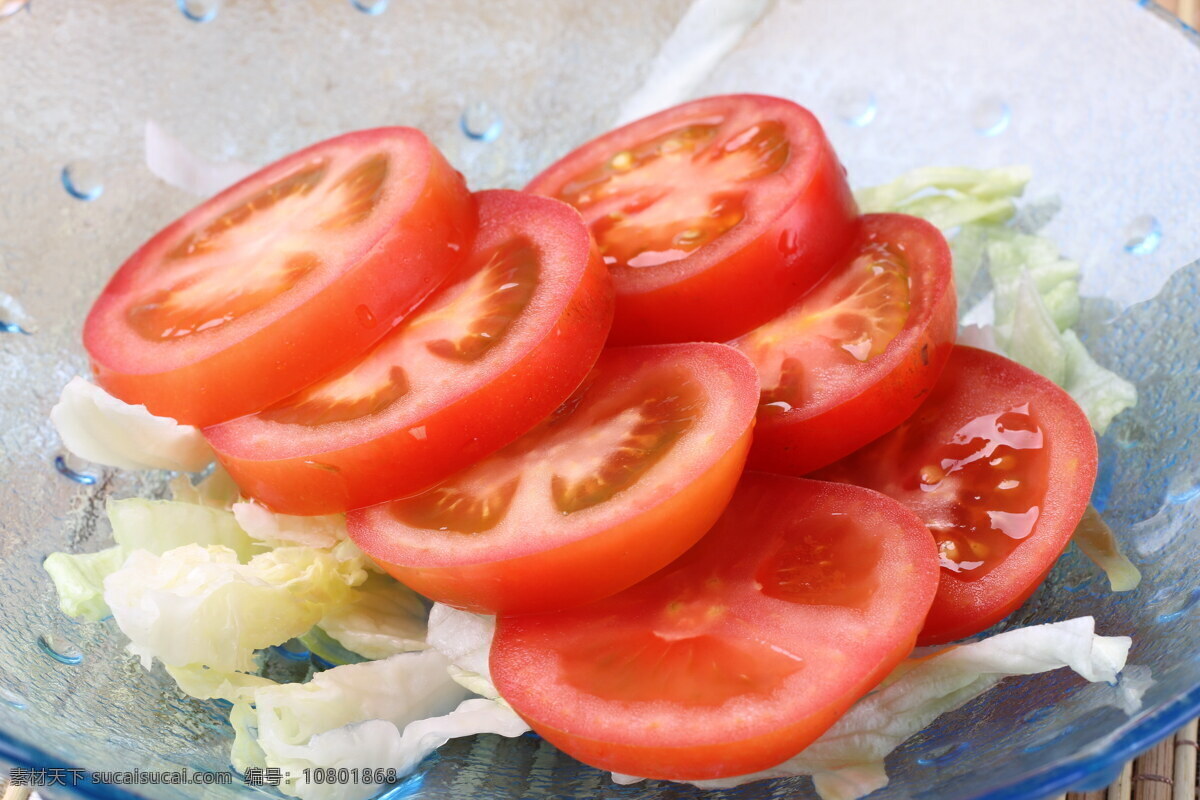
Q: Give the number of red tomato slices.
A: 7